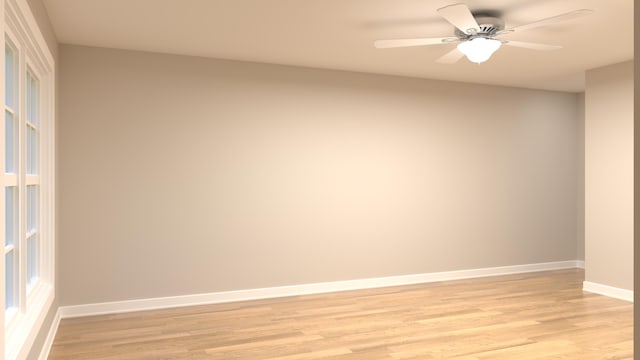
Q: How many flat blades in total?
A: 5